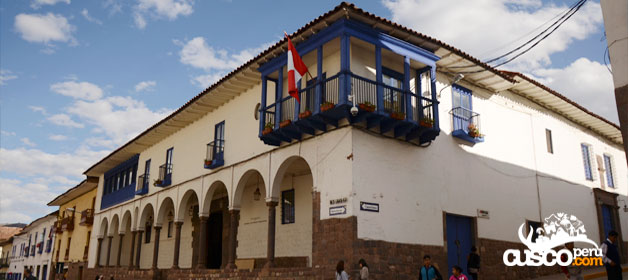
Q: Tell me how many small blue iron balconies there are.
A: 4